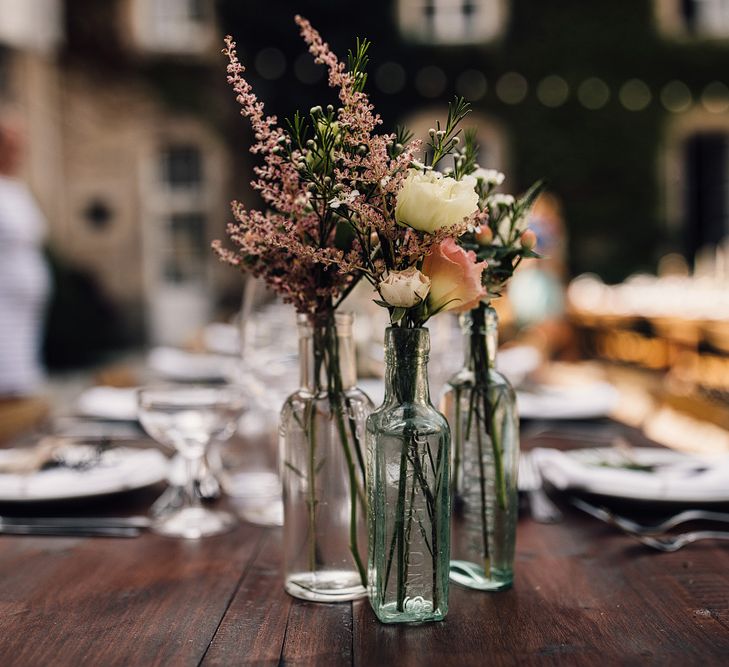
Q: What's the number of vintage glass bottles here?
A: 3